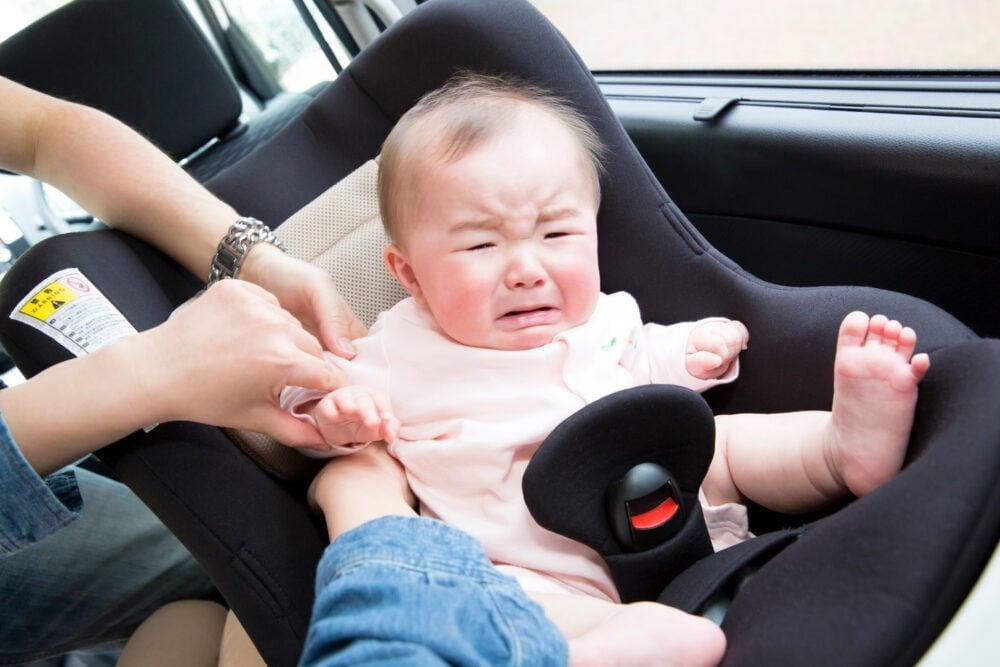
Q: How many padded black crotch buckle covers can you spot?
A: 1